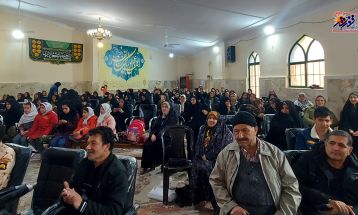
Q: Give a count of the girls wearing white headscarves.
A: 4